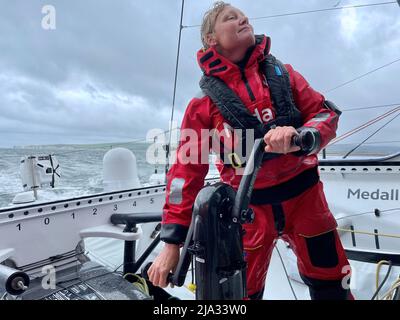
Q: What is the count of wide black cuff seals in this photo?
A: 2